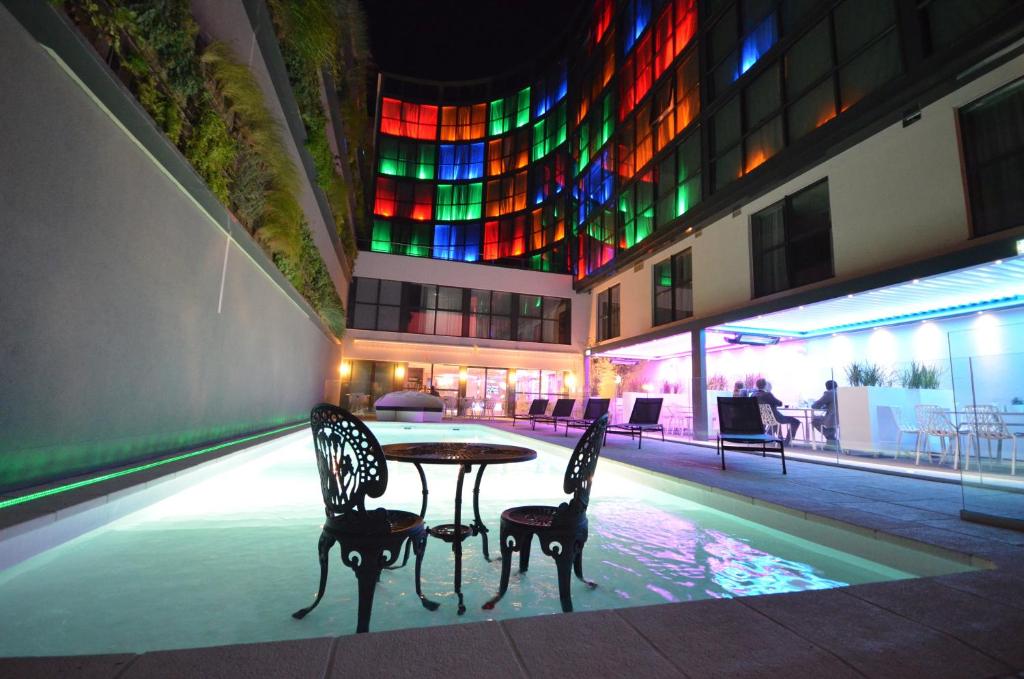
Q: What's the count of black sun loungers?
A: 5